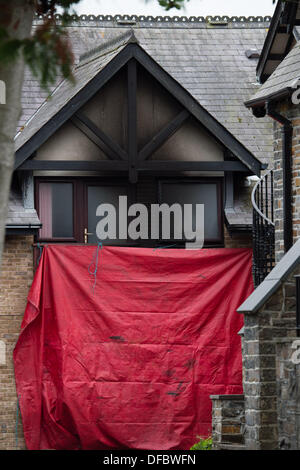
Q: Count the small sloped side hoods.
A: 2